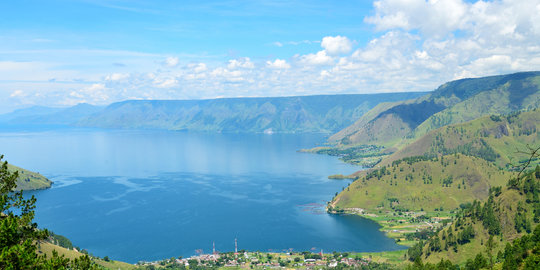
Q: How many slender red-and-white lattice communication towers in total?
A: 2